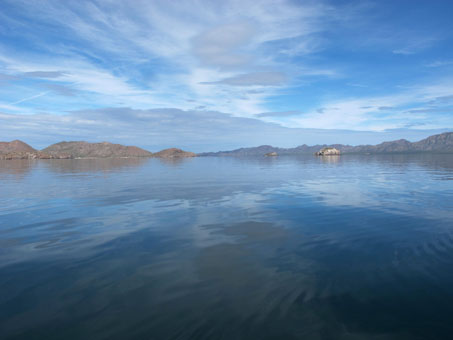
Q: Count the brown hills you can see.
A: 3